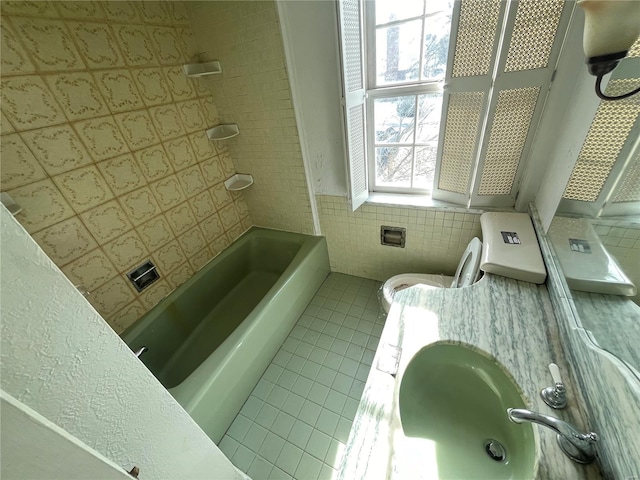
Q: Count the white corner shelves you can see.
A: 3